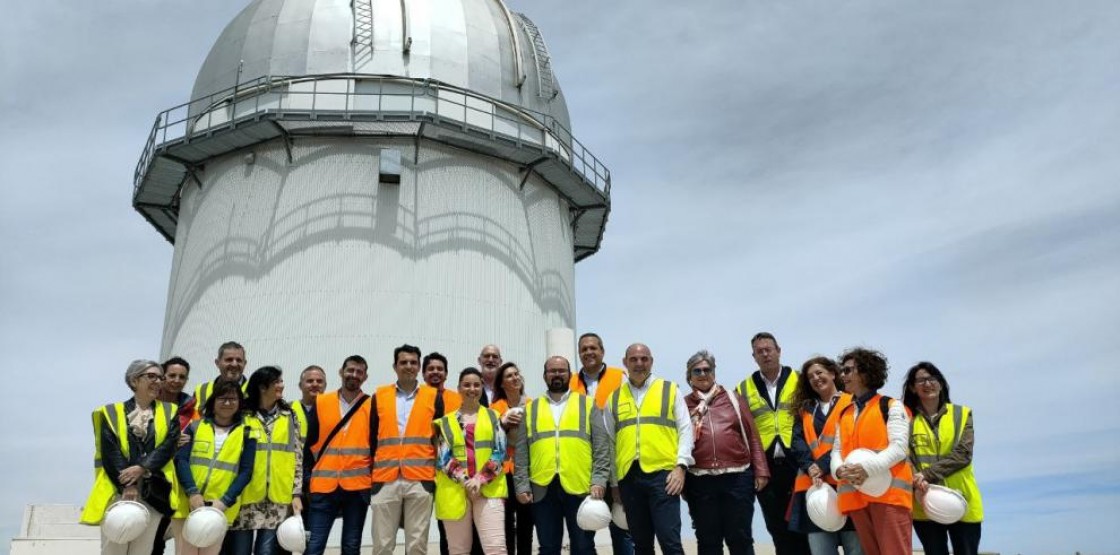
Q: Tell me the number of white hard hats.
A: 8